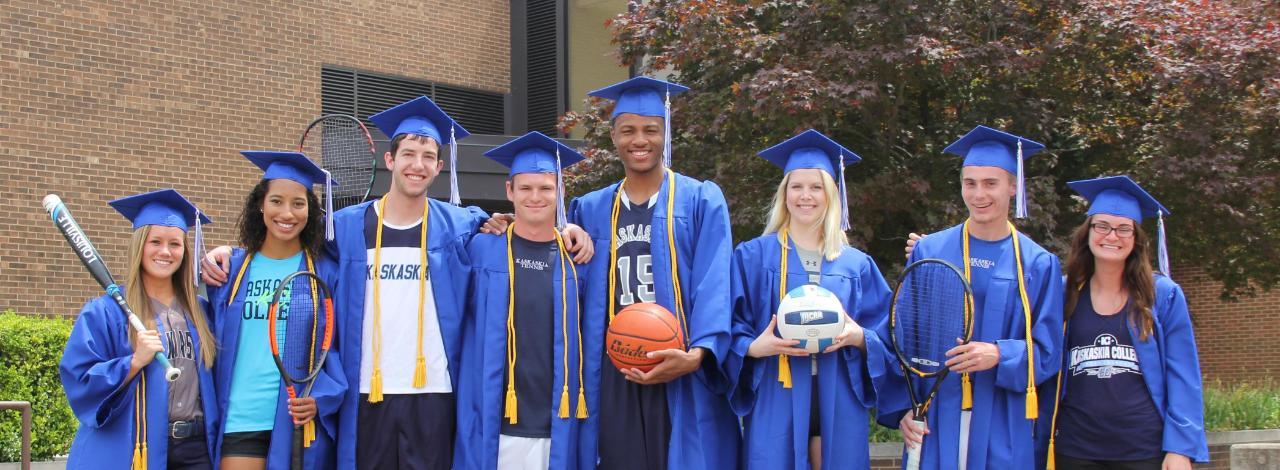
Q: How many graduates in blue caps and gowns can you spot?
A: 8